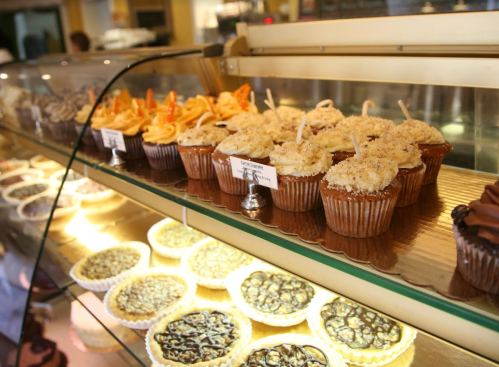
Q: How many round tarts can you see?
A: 15